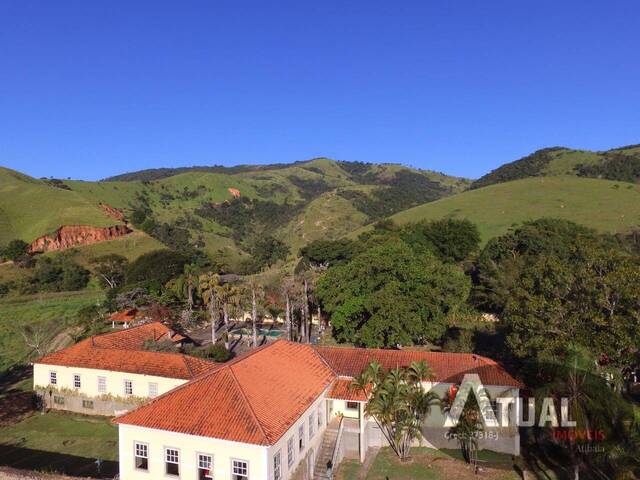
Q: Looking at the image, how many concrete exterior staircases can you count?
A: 1